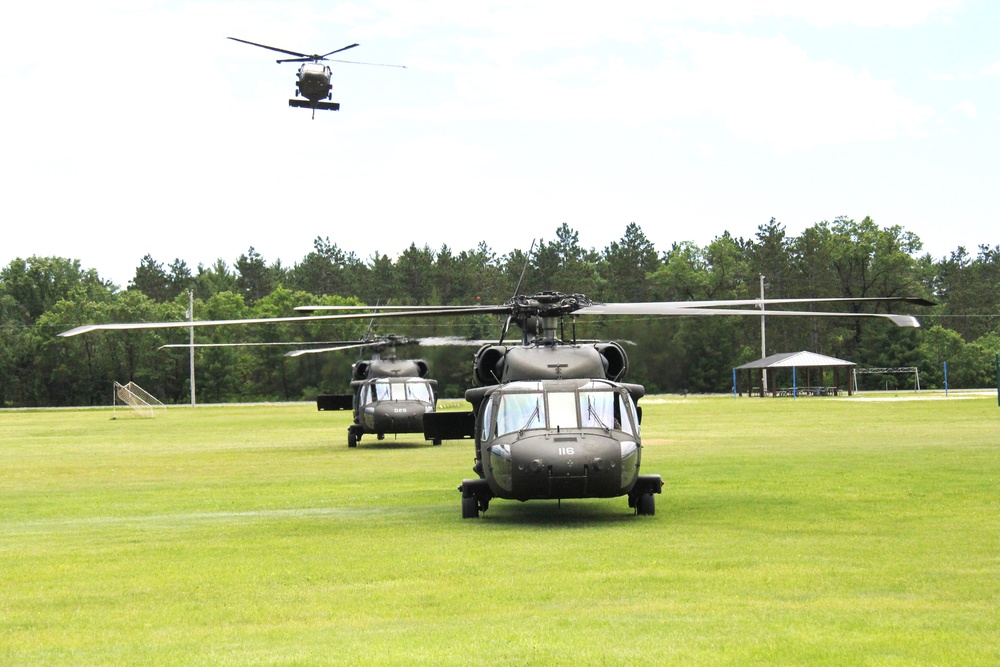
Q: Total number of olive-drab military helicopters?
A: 3